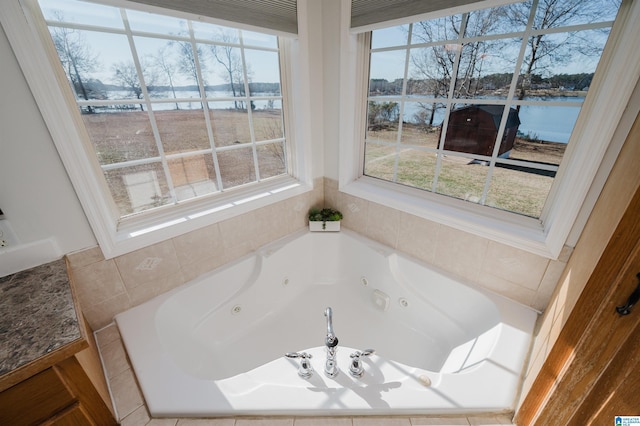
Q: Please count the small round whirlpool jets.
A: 4